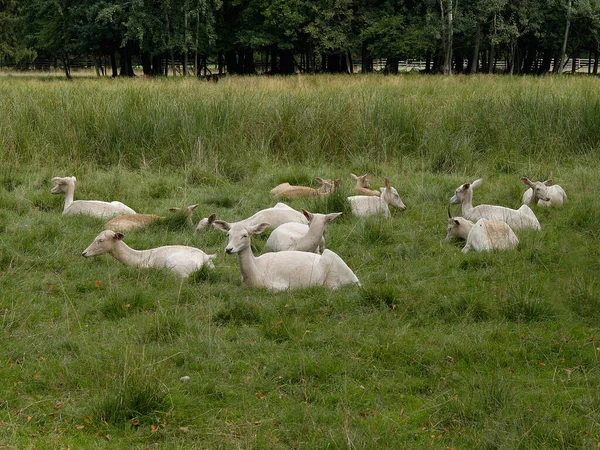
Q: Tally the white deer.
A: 9